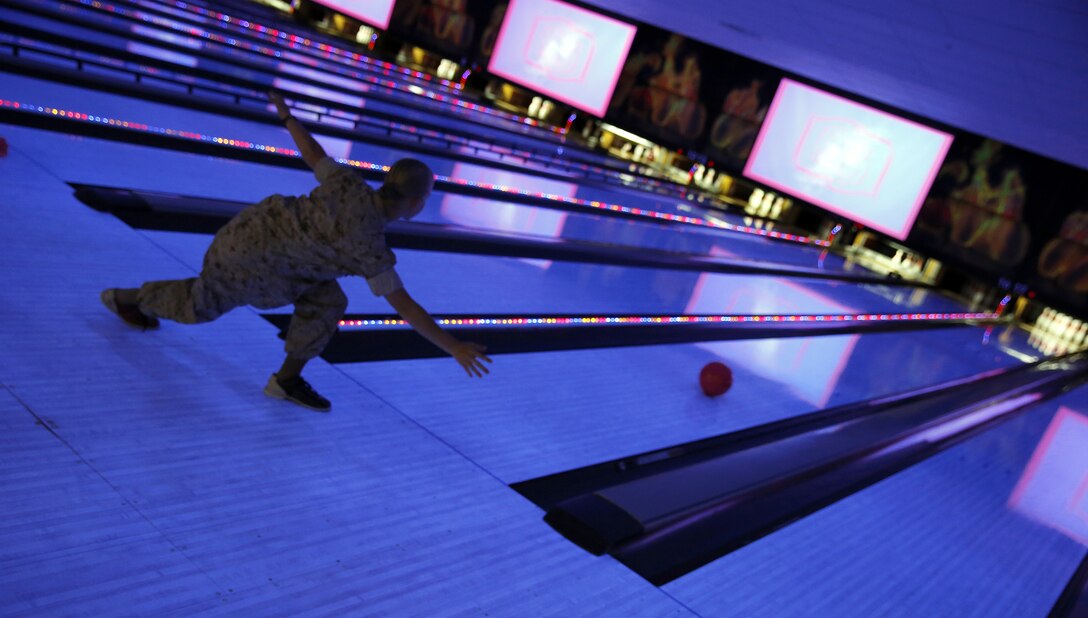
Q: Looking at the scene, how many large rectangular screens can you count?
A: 3